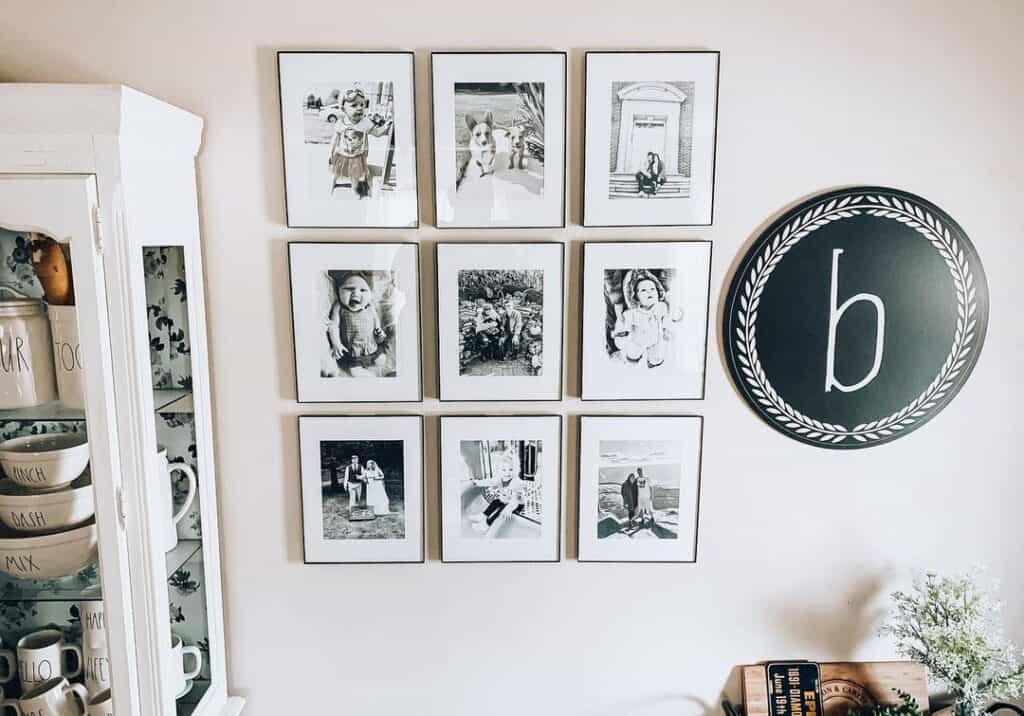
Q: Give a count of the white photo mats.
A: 9